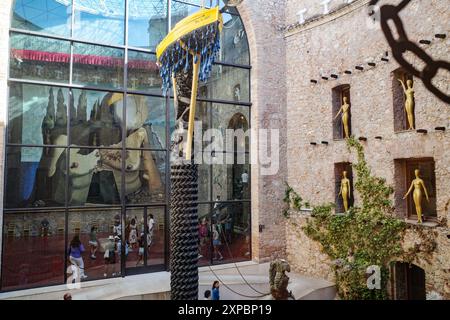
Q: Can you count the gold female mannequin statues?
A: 4